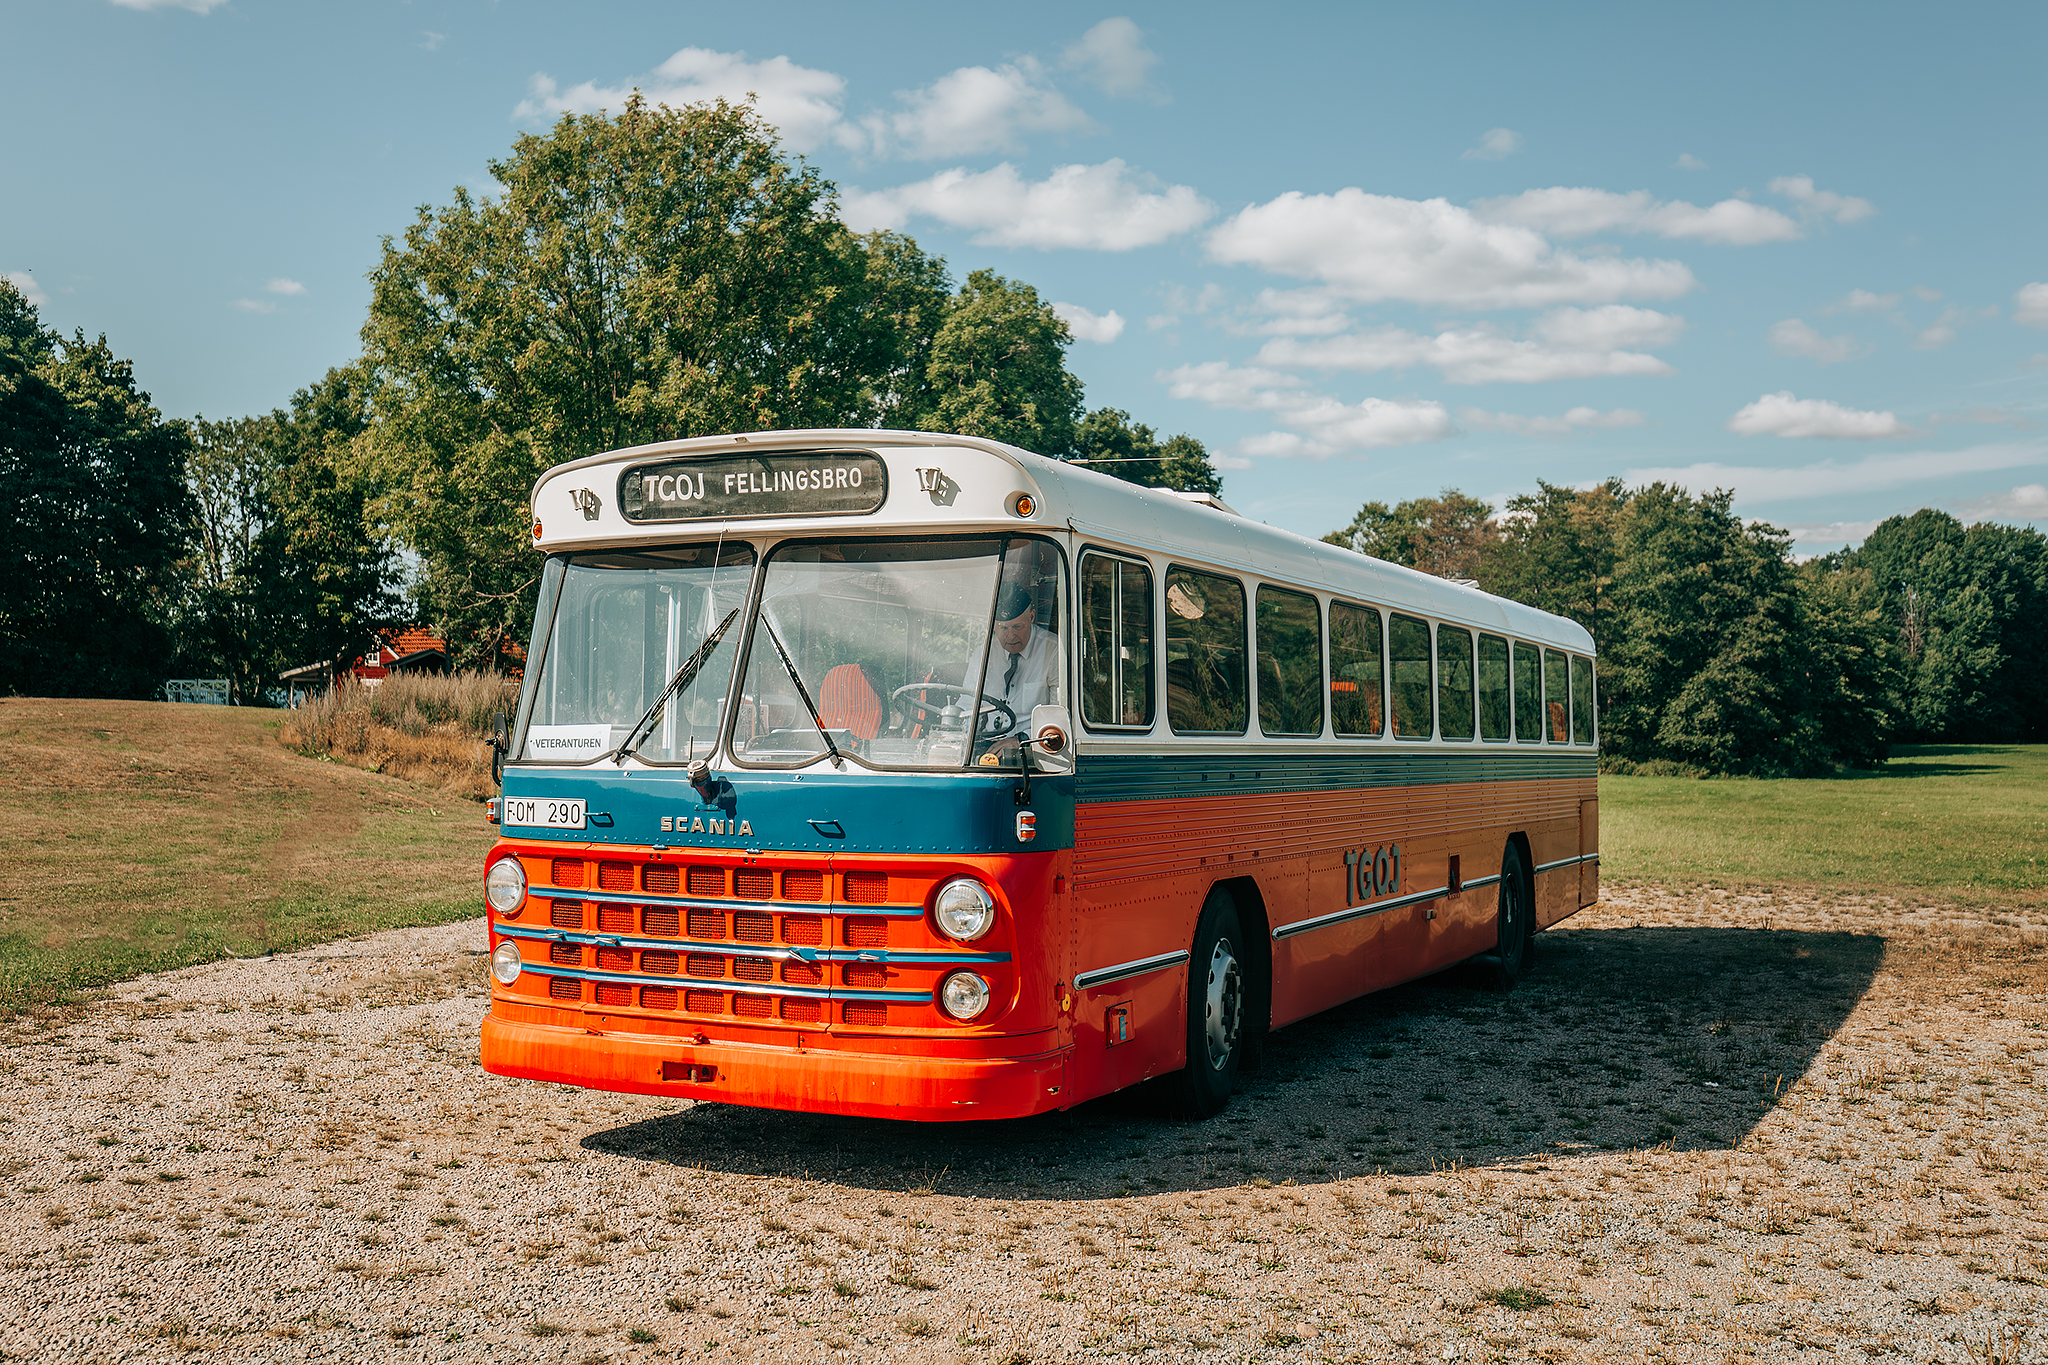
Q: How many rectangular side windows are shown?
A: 10